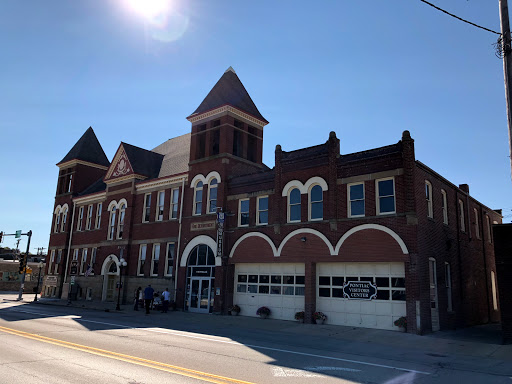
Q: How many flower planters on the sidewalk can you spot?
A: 5